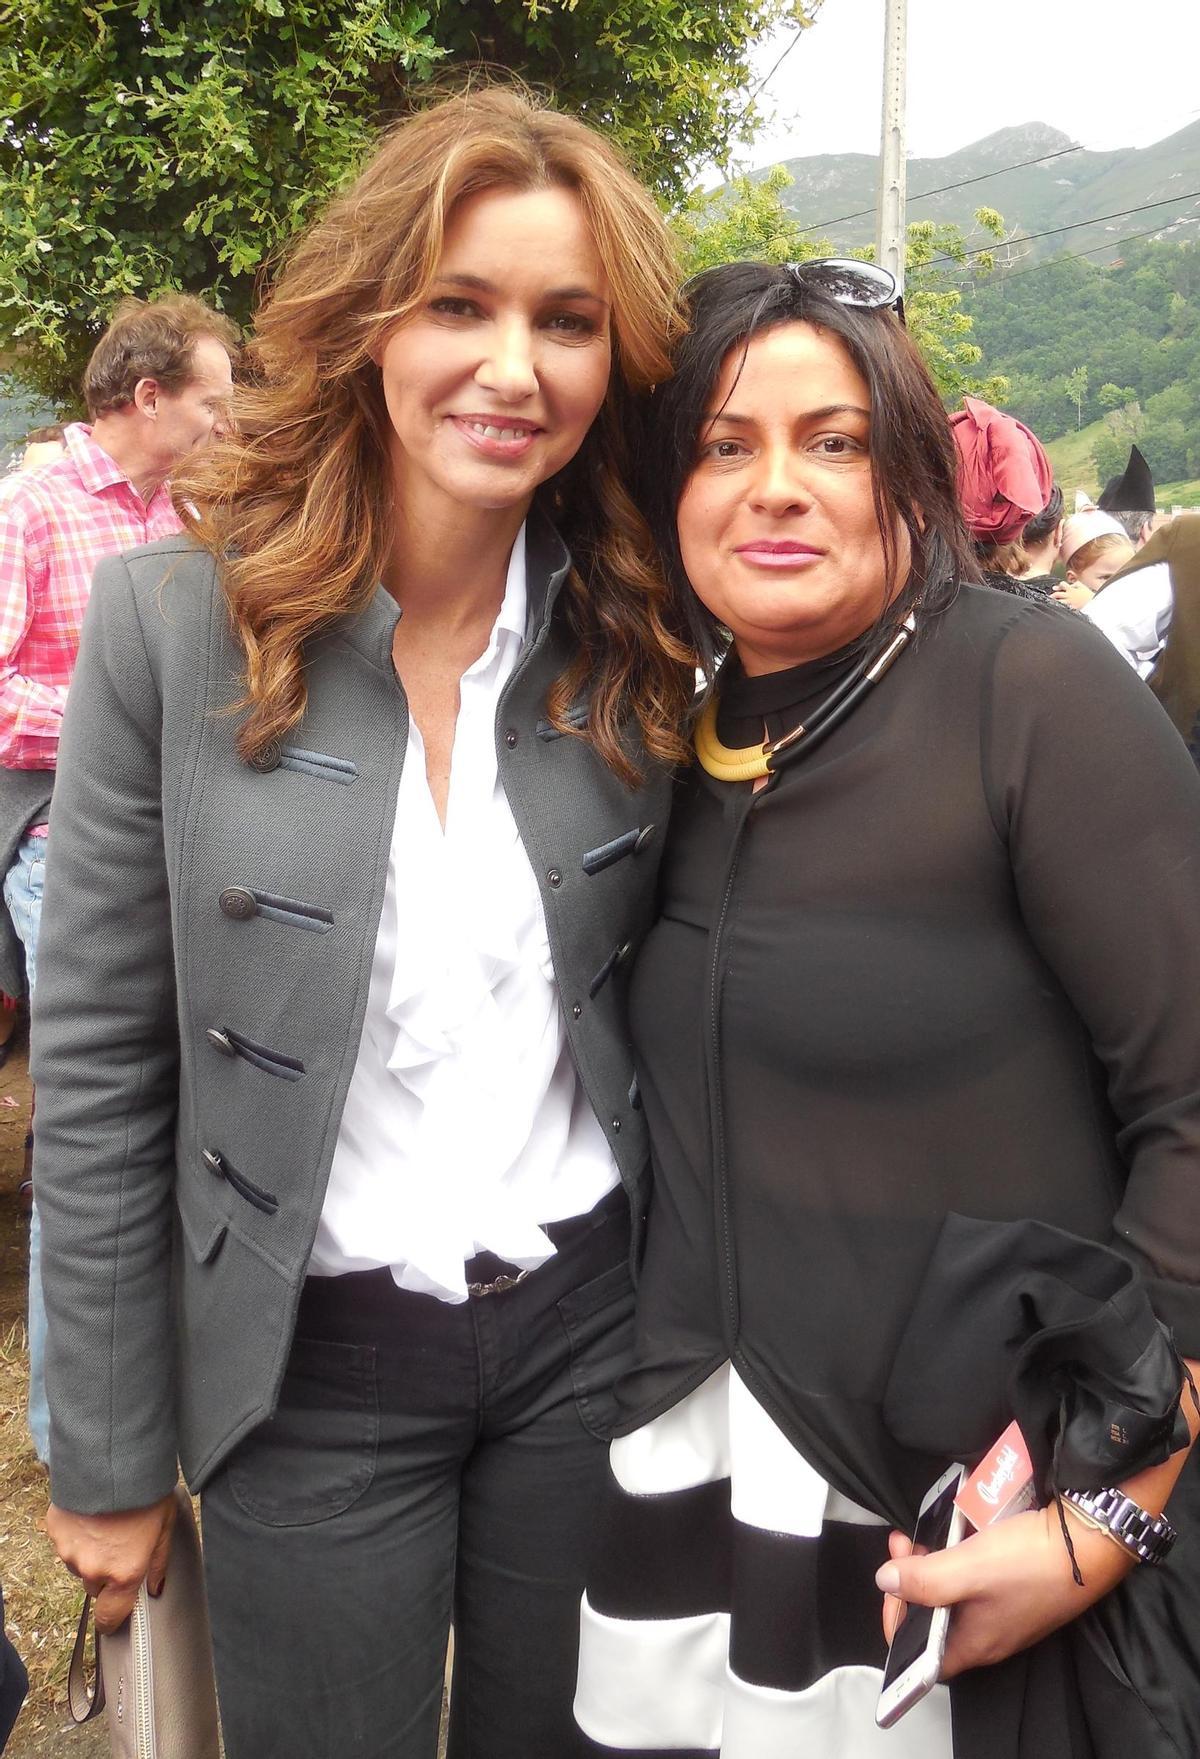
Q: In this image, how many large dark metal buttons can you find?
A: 6